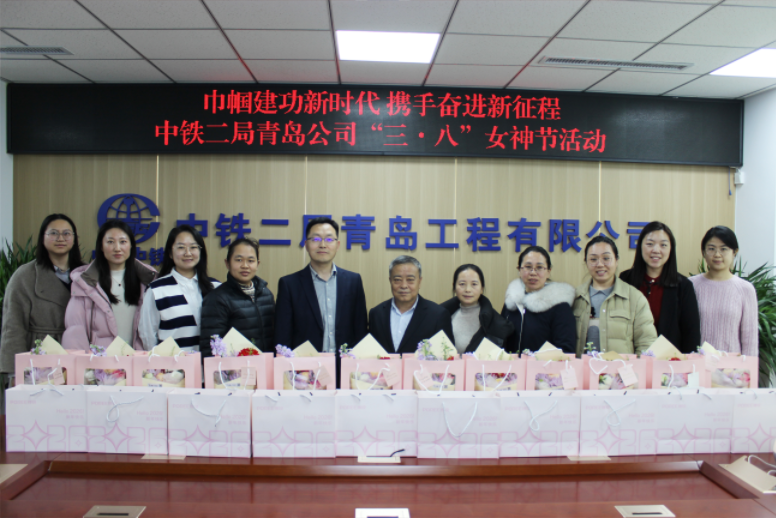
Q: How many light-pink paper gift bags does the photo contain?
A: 12